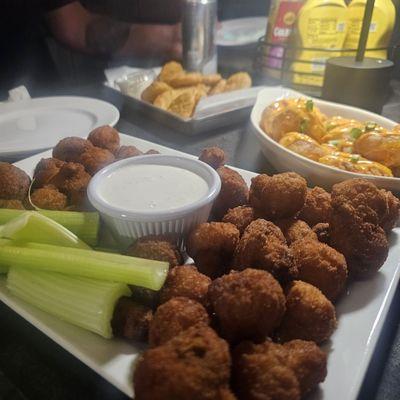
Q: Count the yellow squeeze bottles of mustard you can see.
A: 2